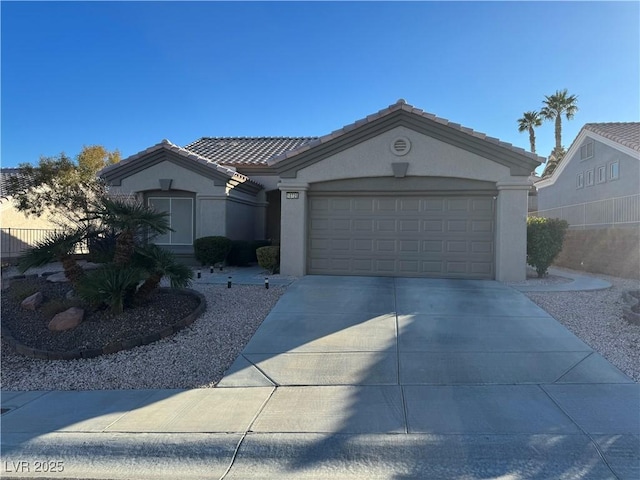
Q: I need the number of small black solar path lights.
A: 5